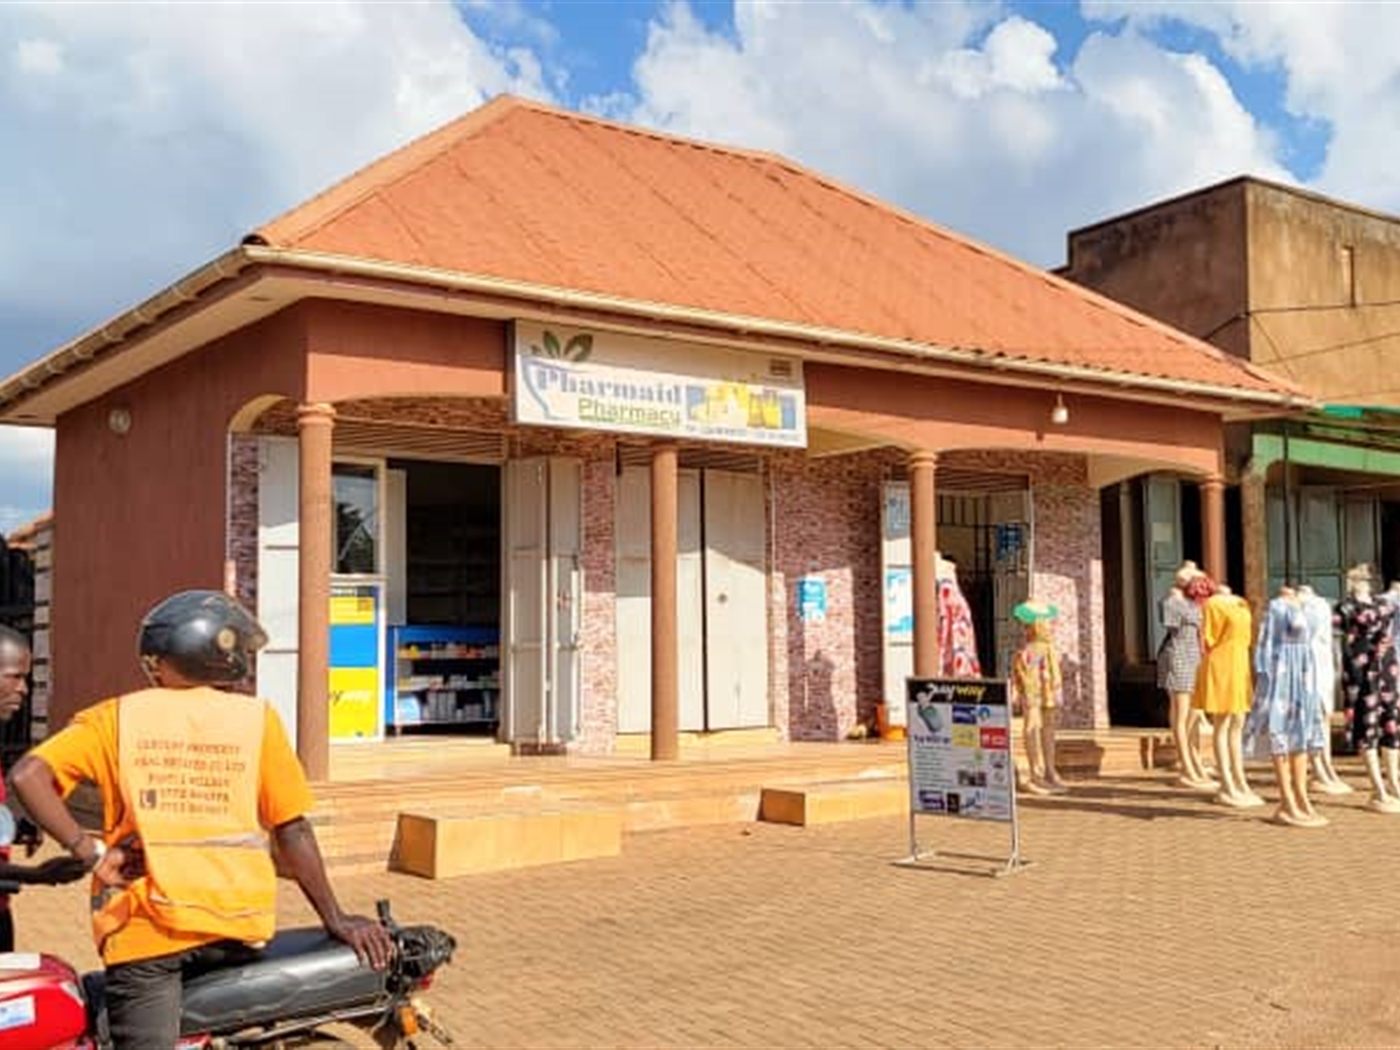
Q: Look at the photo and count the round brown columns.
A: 4